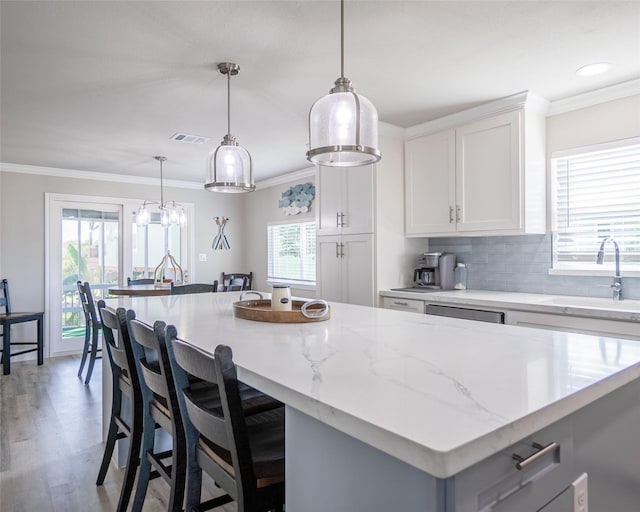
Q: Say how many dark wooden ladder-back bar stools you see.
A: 3